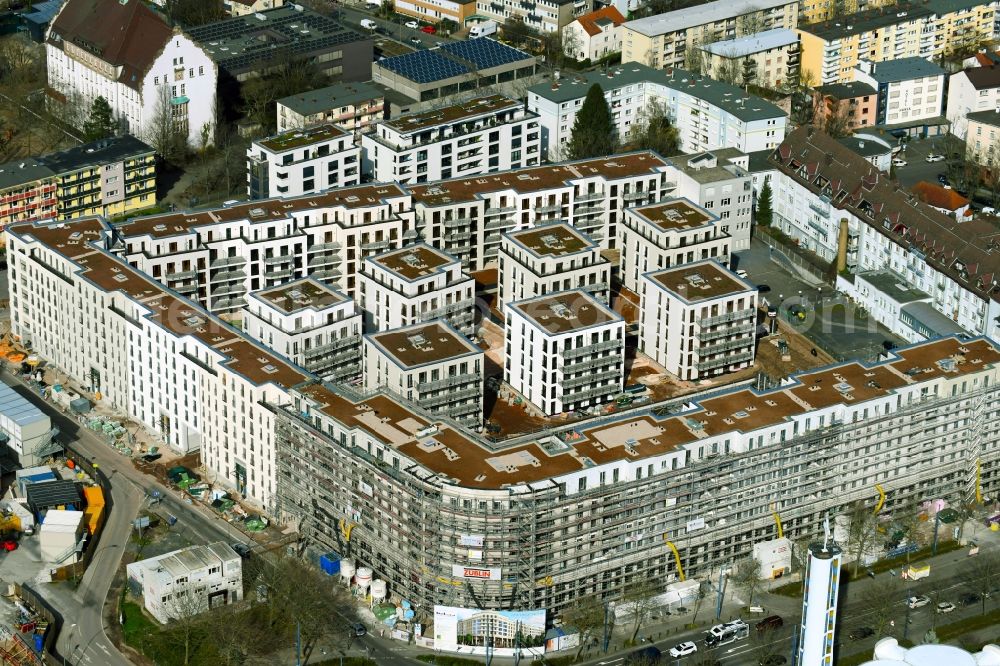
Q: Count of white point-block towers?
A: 7